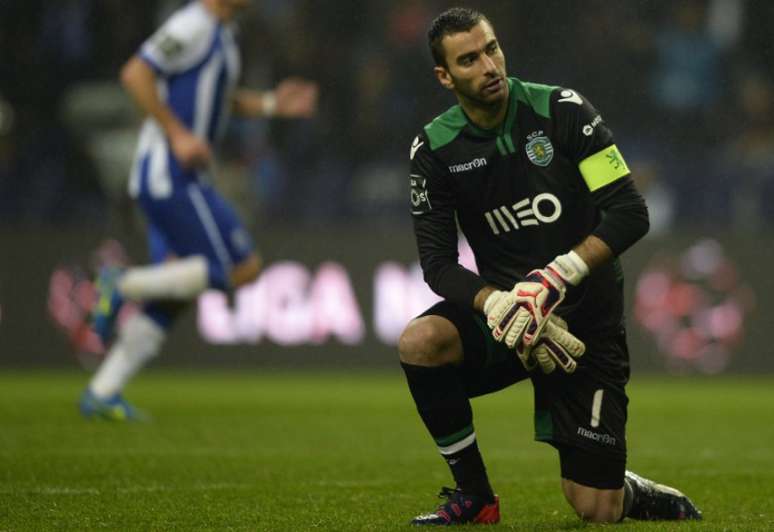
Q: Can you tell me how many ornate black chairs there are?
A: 0